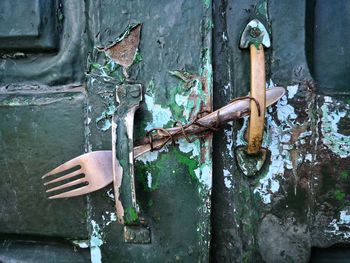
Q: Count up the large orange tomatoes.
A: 0